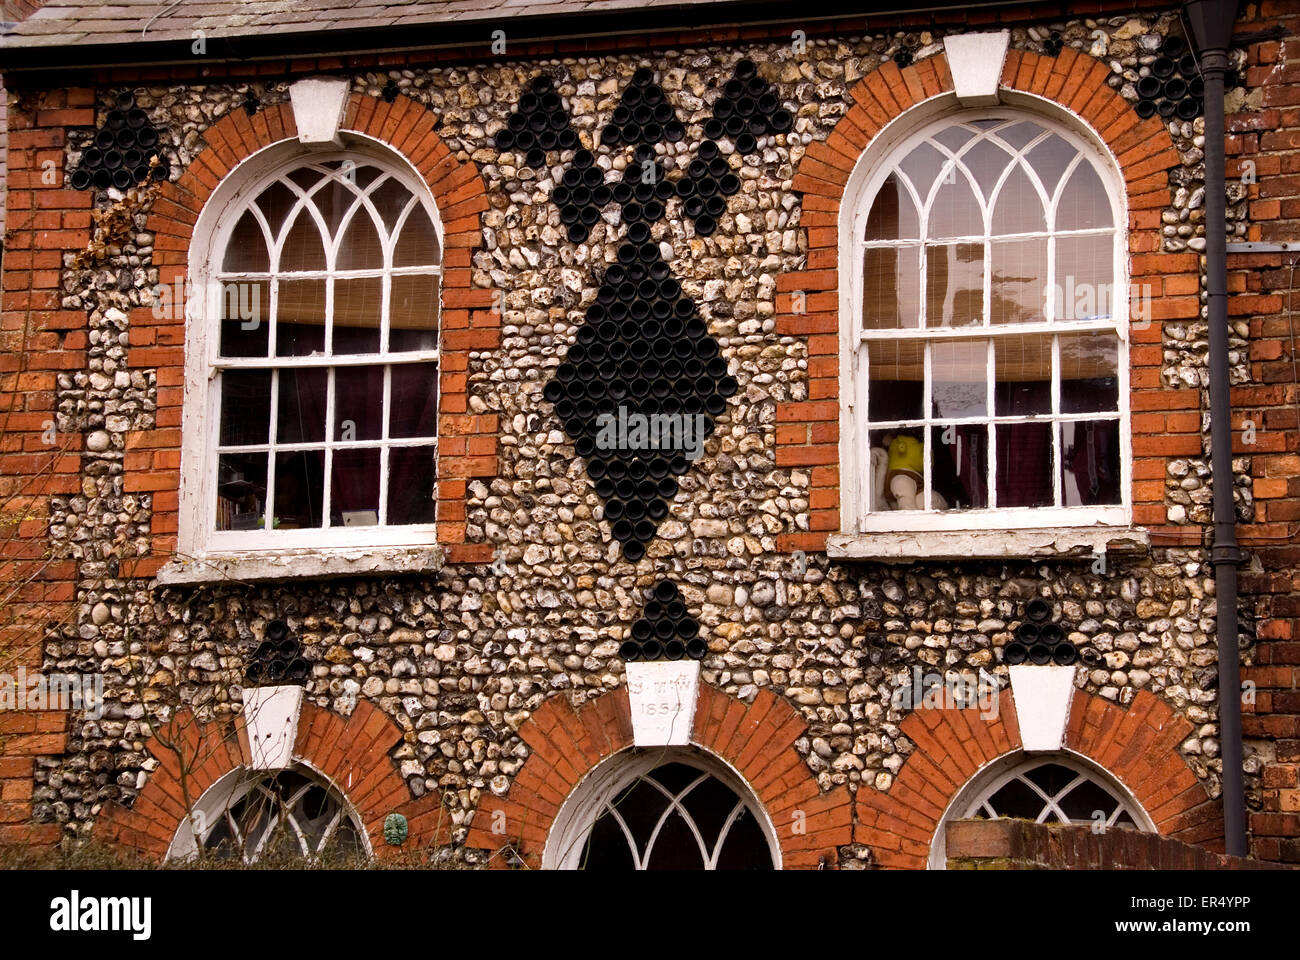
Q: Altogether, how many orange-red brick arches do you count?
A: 5